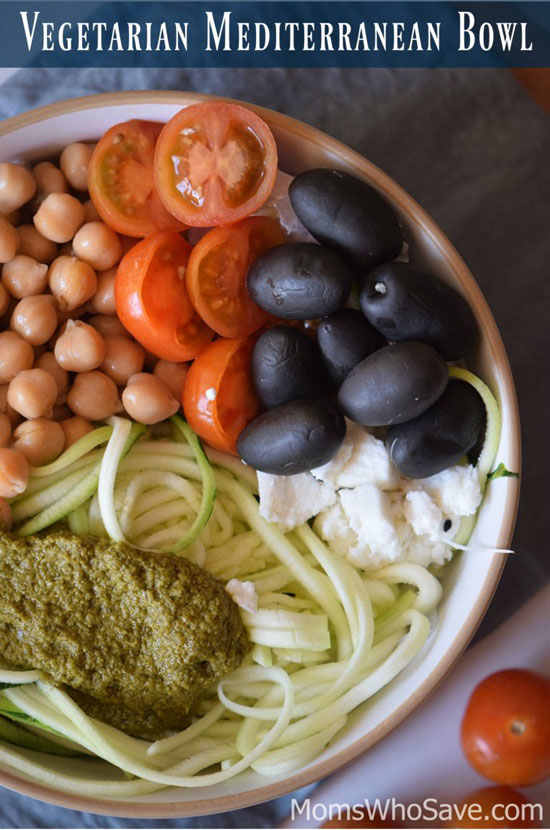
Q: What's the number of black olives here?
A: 8